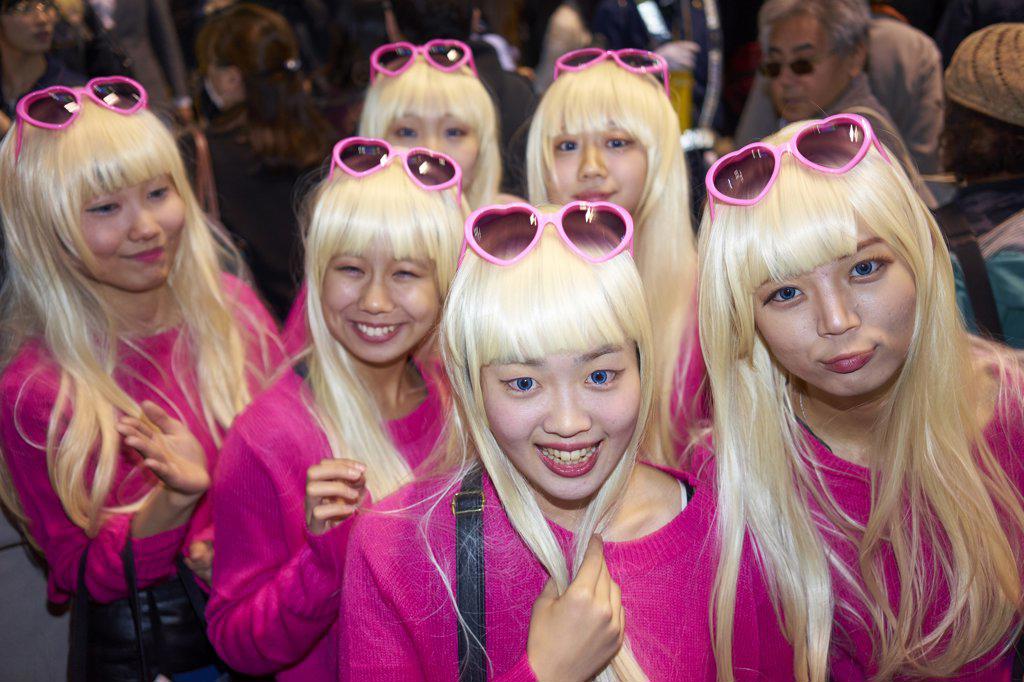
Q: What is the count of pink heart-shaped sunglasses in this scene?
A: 6